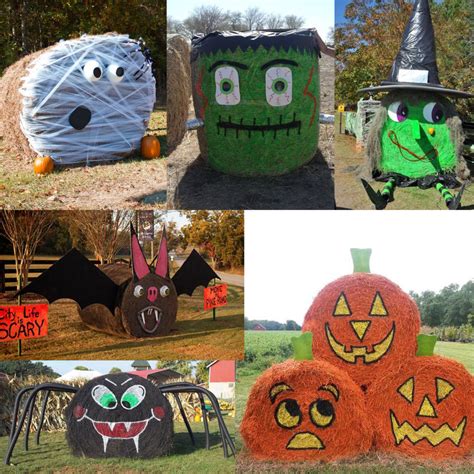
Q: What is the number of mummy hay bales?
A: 1